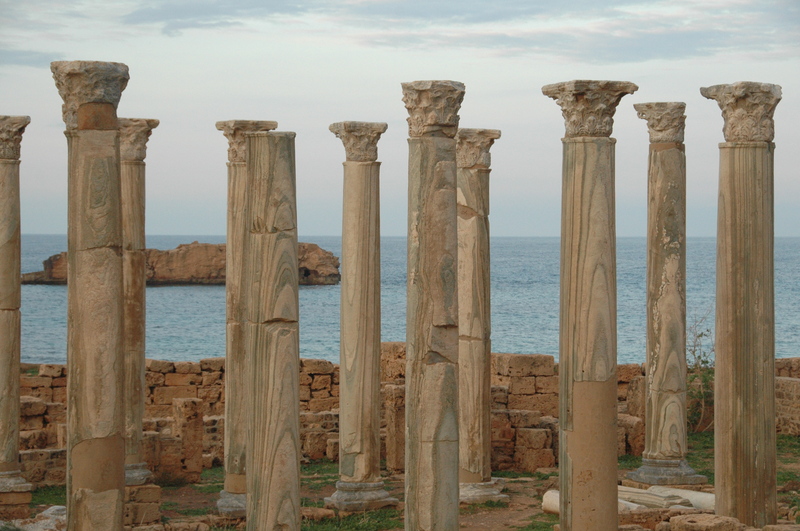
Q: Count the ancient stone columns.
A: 11